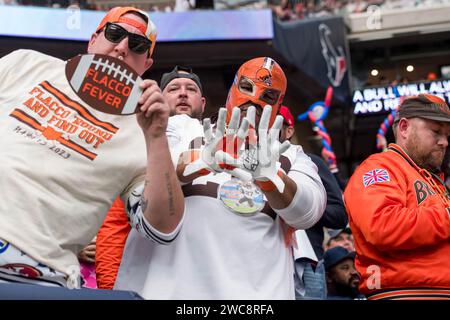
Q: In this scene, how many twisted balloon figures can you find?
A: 2